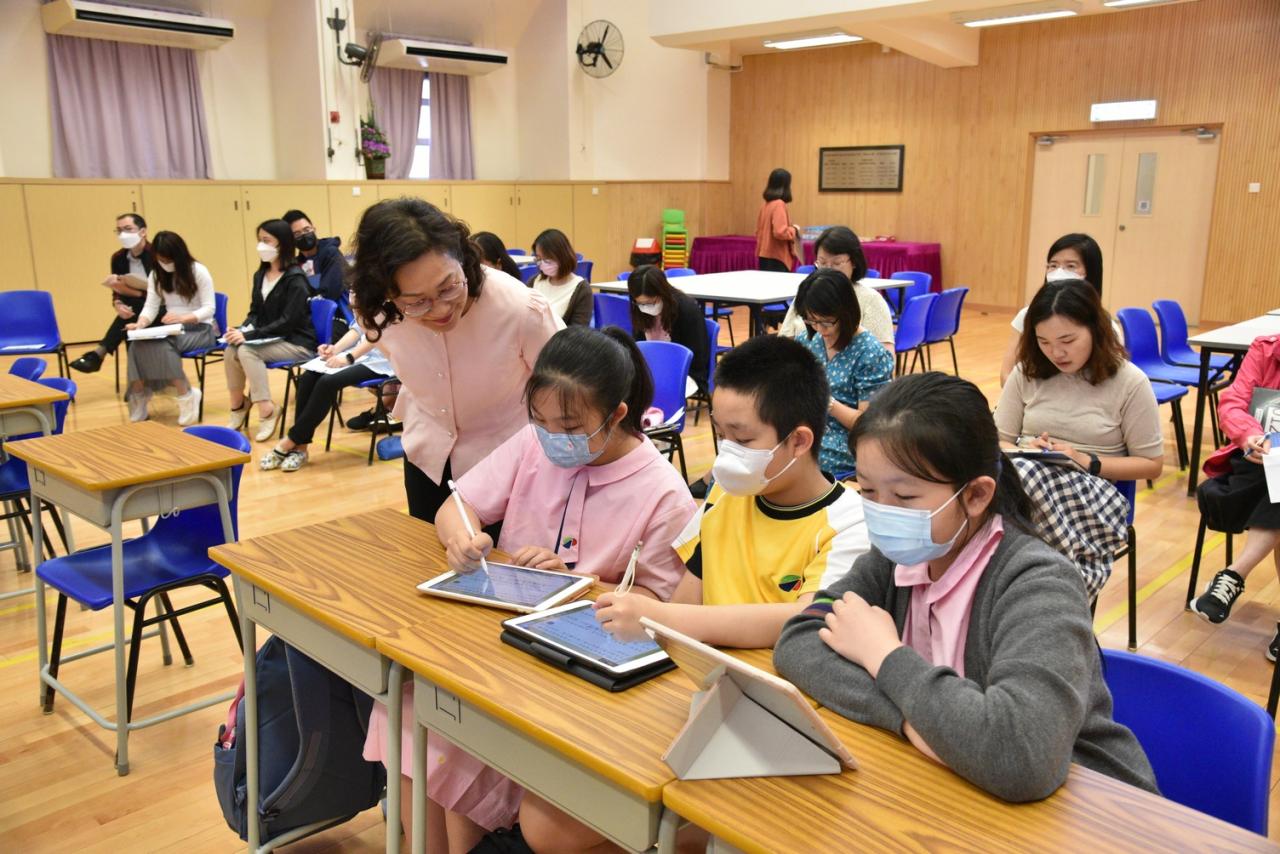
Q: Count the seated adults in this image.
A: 13